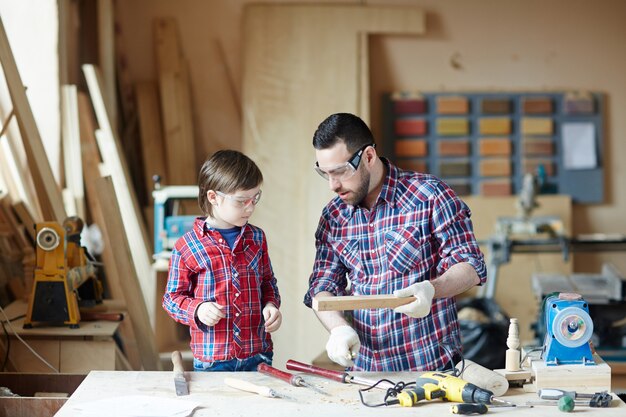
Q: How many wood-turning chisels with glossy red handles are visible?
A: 2